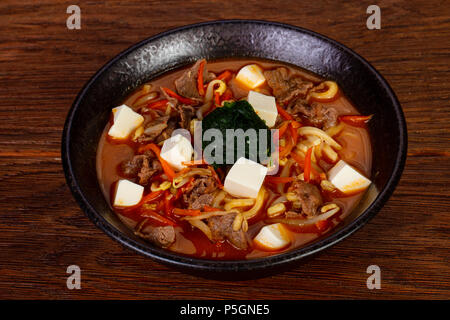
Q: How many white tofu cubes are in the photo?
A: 8